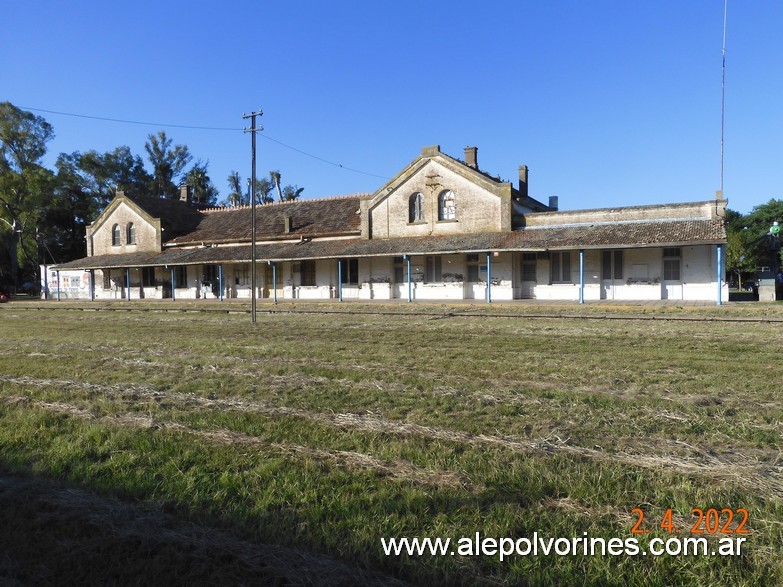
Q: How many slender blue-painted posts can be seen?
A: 11